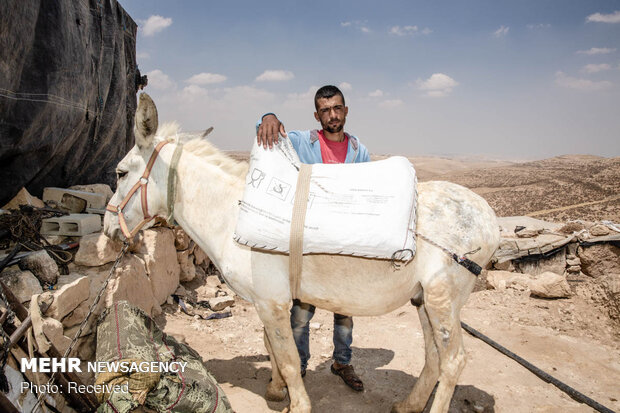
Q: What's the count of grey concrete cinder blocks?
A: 2